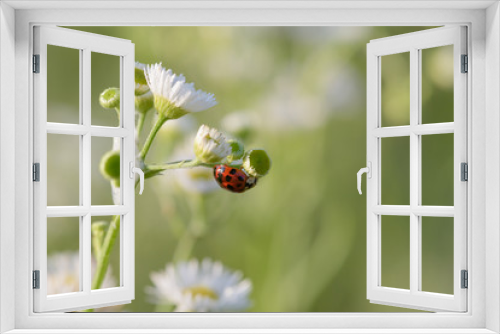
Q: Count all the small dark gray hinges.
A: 6